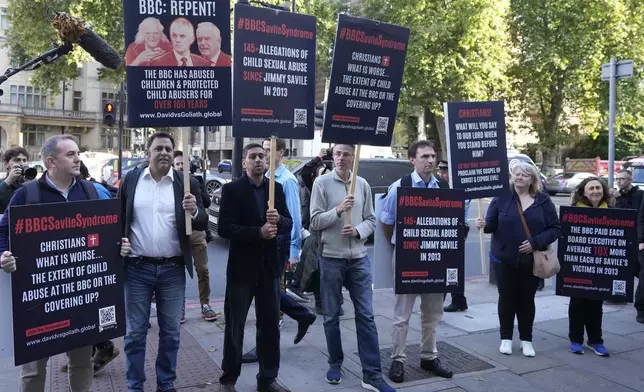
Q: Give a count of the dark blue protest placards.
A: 7